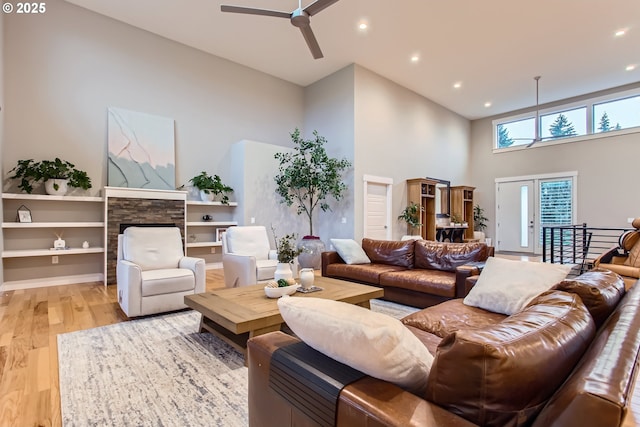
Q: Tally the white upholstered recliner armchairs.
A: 2